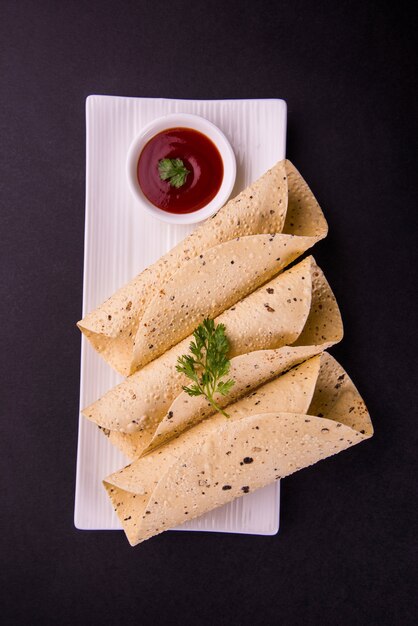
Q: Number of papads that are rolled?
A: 3